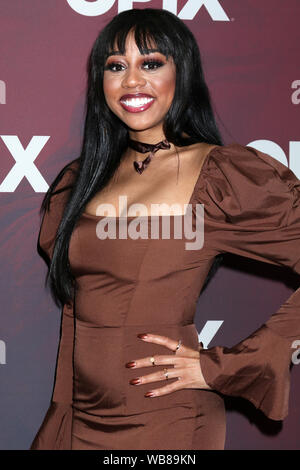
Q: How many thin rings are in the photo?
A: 3